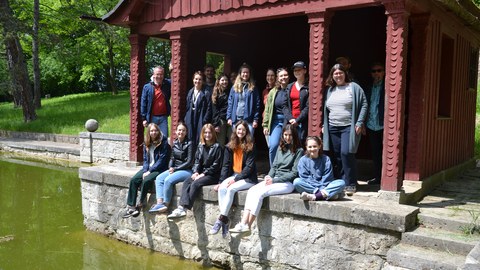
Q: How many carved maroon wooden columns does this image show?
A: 4